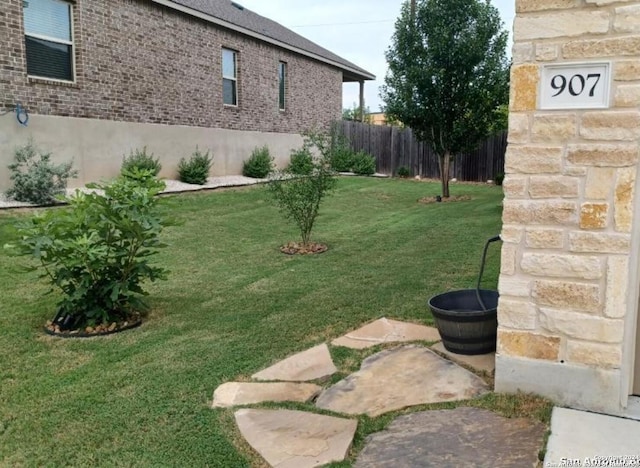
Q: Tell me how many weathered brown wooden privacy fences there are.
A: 1